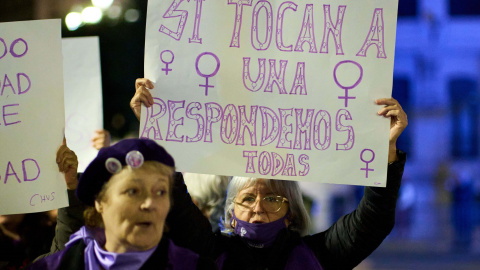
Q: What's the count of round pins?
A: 2